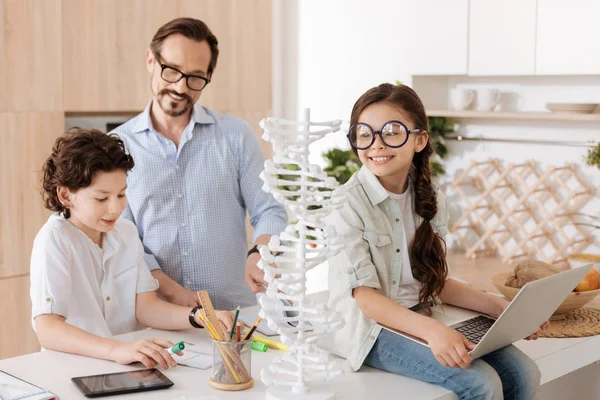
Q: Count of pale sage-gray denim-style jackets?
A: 1